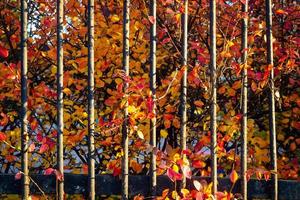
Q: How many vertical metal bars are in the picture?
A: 9